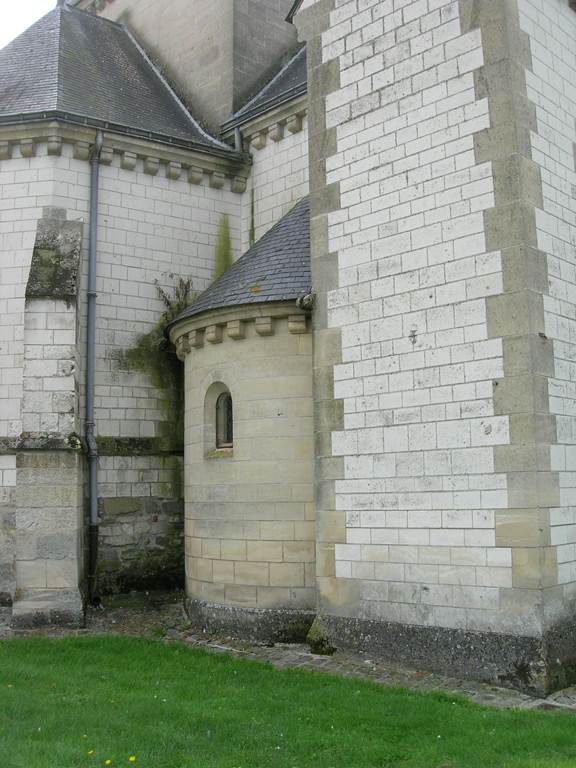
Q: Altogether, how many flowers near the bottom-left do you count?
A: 3